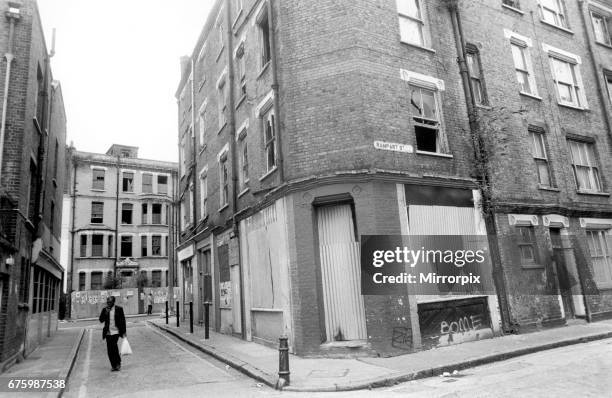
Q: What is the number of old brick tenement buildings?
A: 3